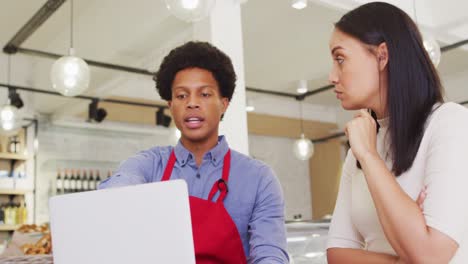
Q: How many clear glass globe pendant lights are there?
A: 5